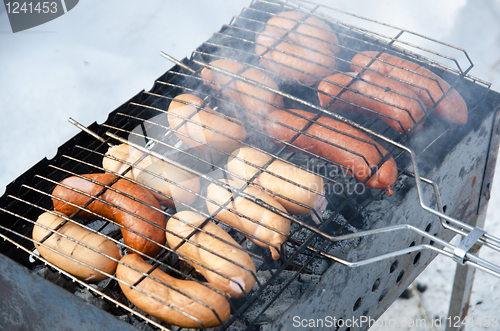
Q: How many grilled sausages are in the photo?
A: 14